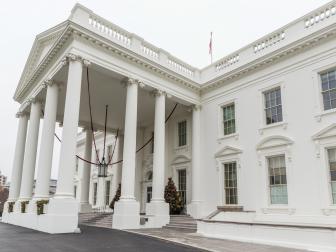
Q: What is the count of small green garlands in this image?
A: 3